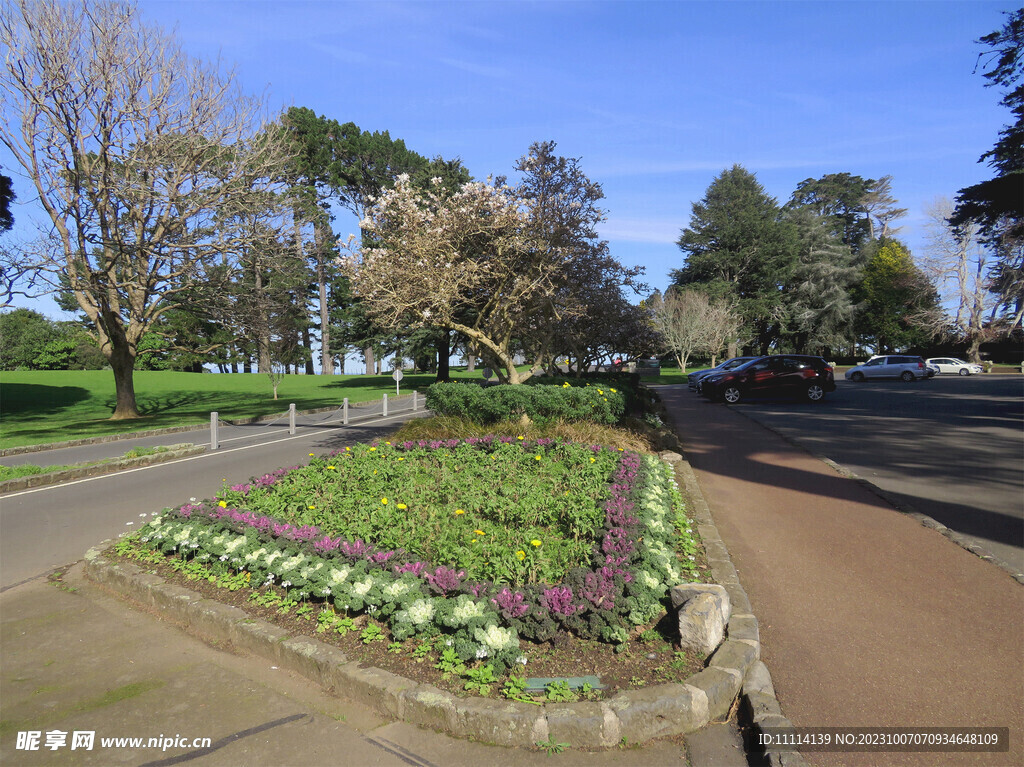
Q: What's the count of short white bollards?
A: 5